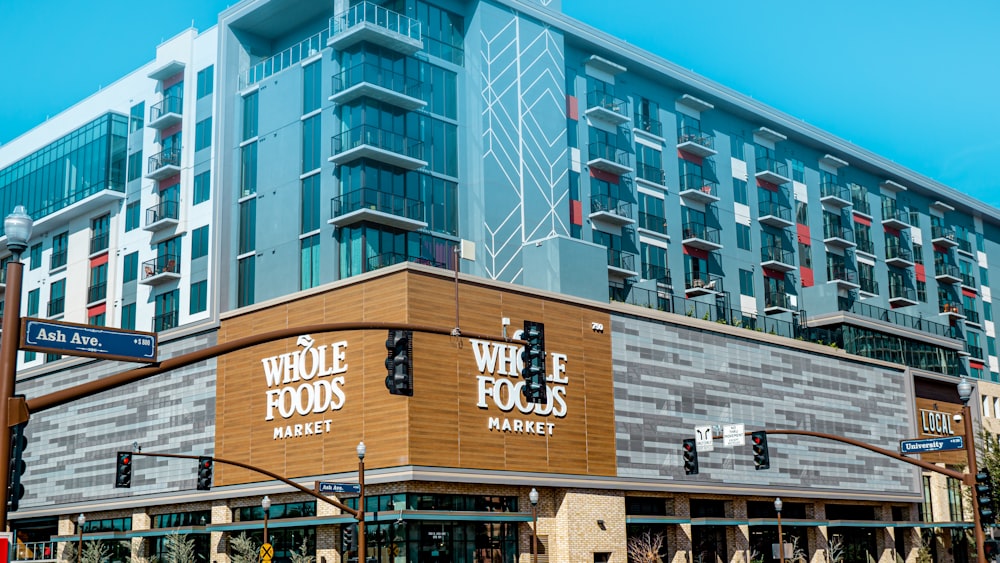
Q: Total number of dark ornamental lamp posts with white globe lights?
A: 7